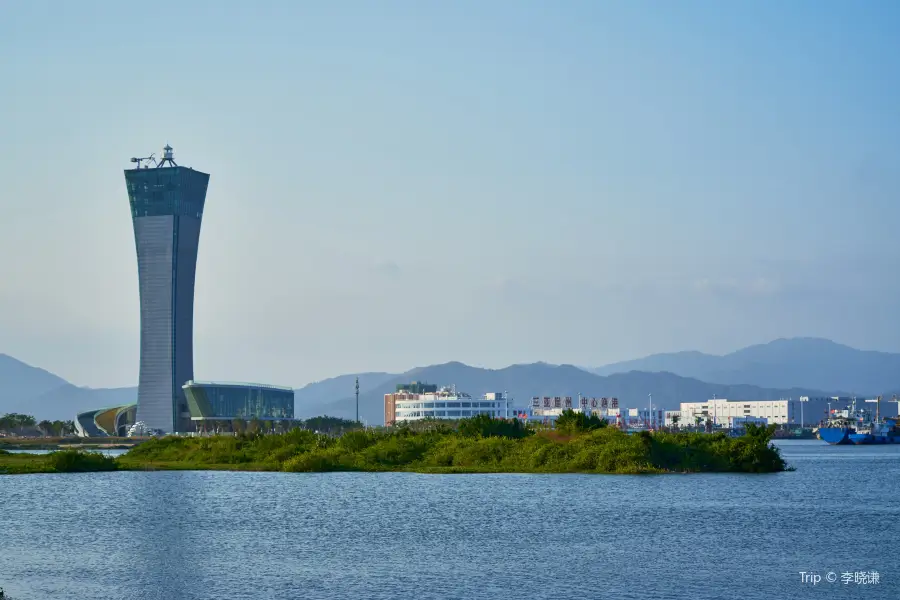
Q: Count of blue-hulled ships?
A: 2